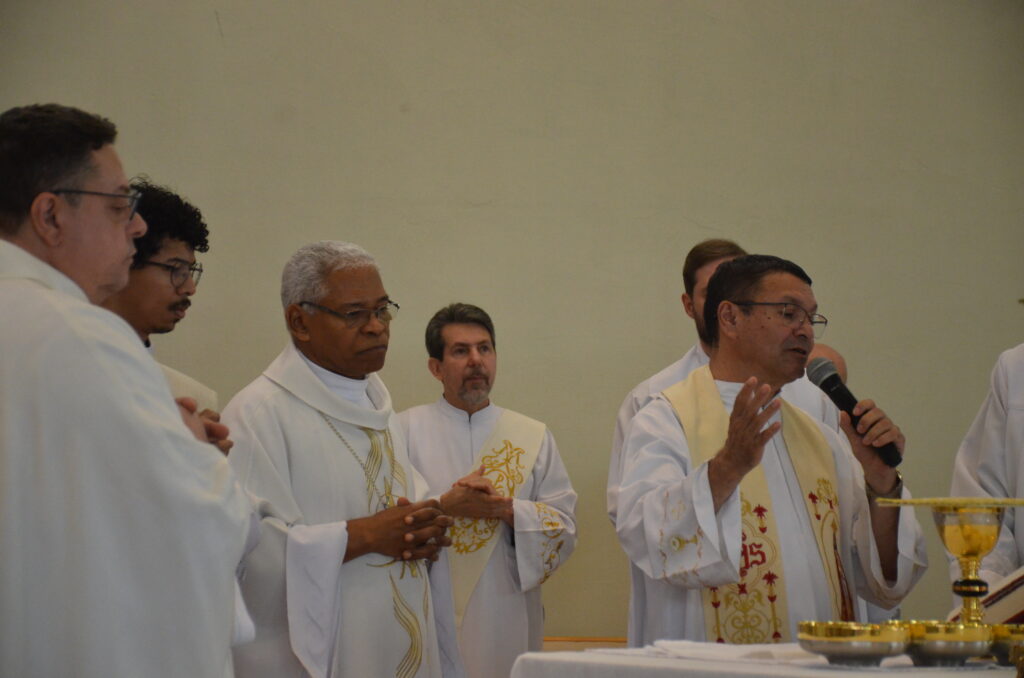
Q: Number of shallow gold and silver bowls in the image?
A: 3